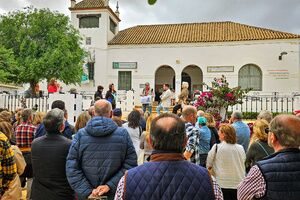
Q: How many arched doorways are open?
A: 2